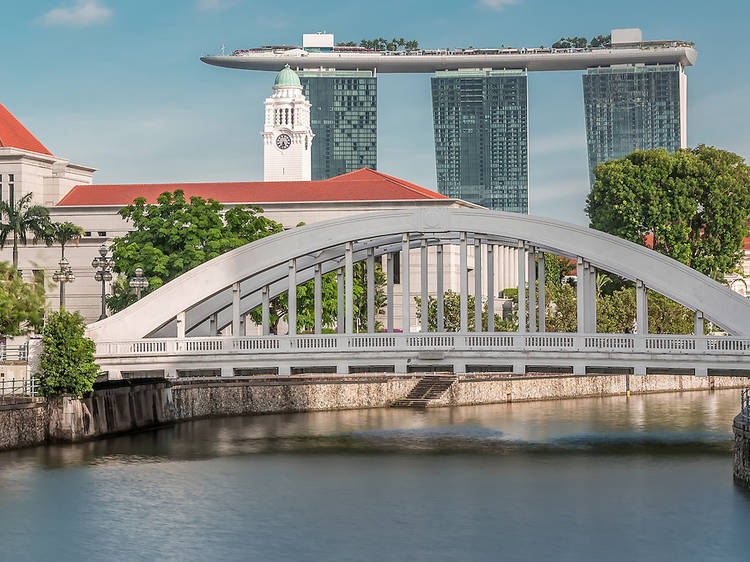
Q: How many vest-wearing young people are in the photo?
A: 0